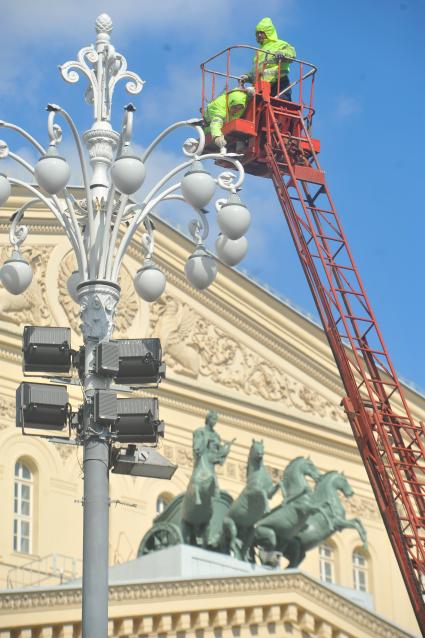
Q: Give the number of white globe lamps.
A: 10